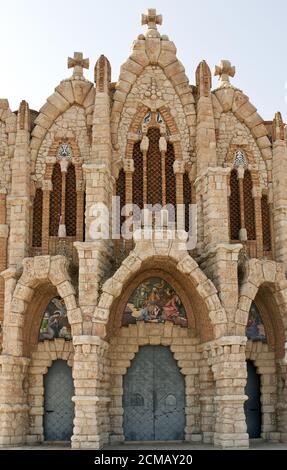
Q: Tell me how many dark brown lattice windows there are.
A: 11